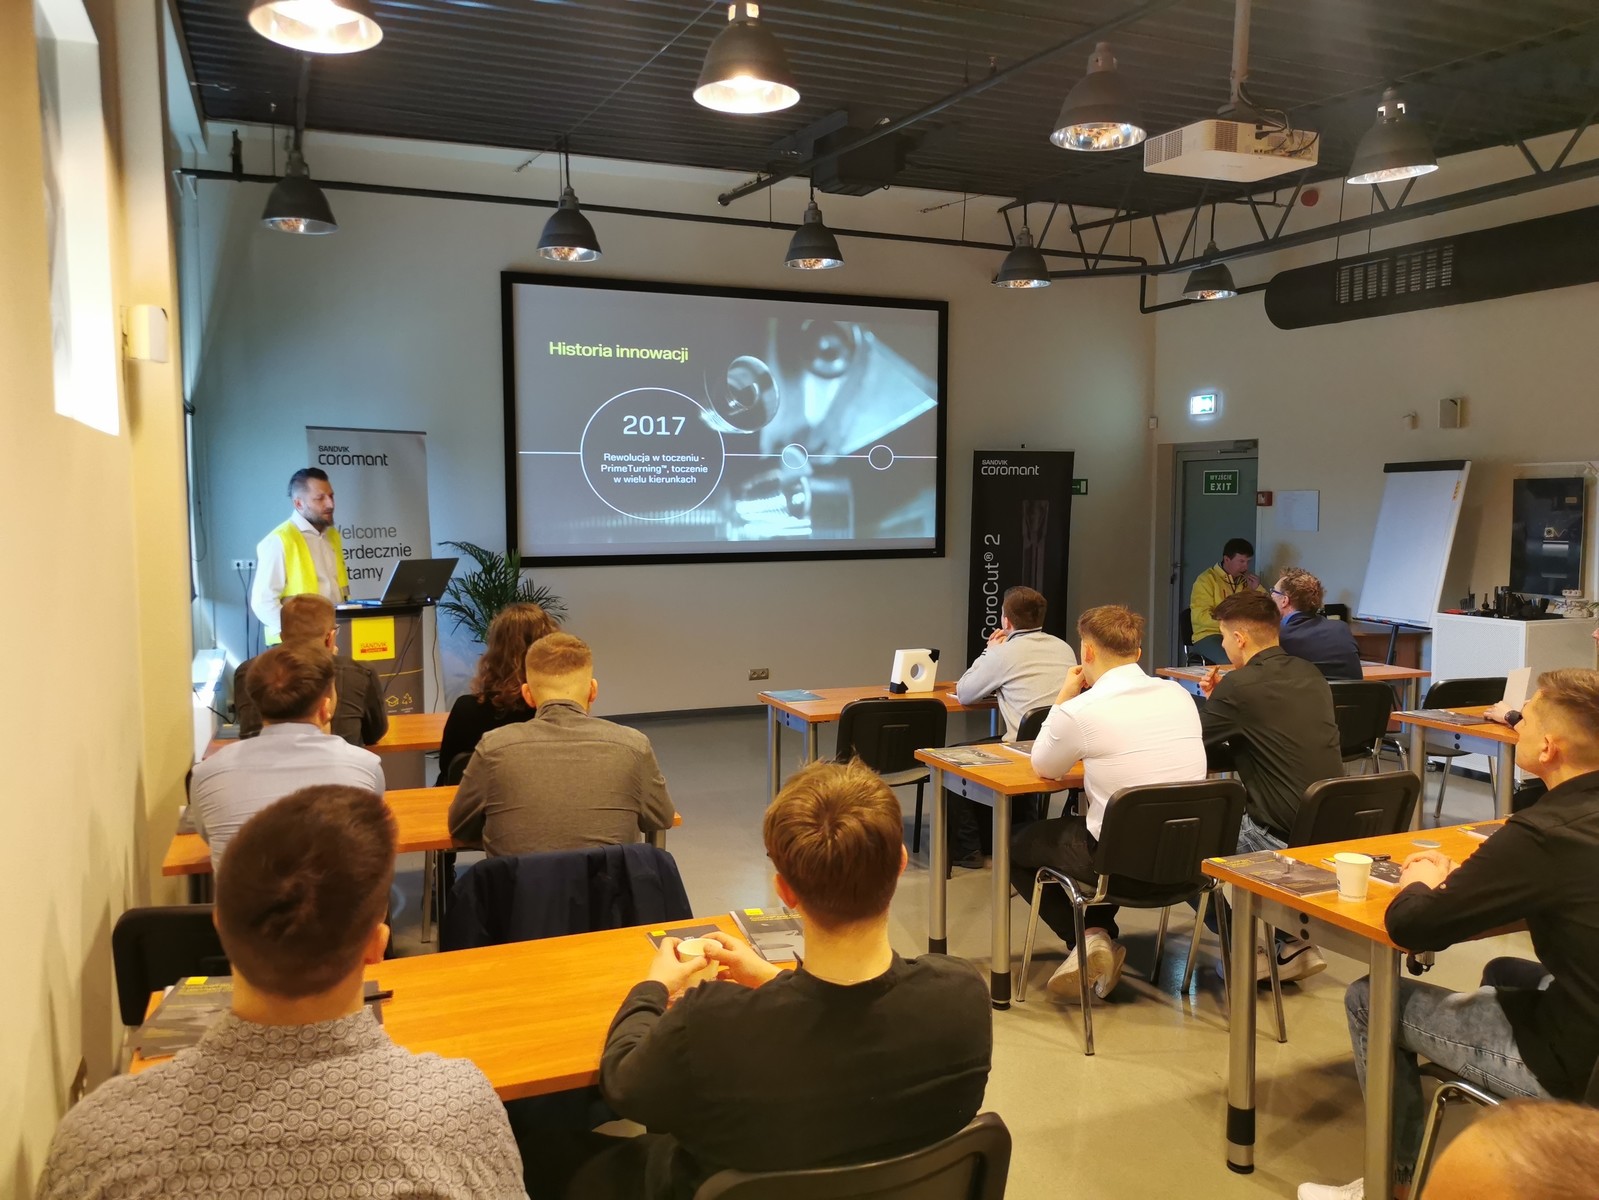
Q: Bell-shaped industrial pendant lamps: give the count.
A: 9